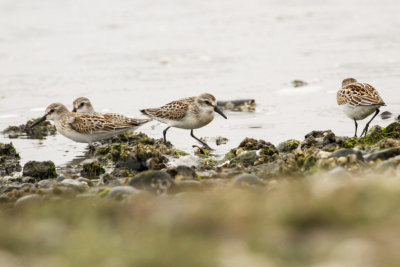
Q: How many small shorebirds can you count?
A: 4